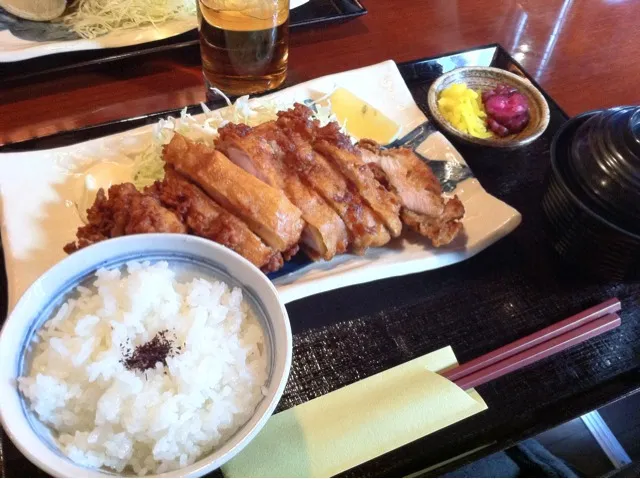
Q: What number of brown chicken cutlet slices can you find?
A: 7